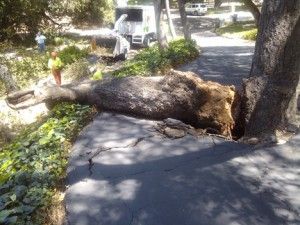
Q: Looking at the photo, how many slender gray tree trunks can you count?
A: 3